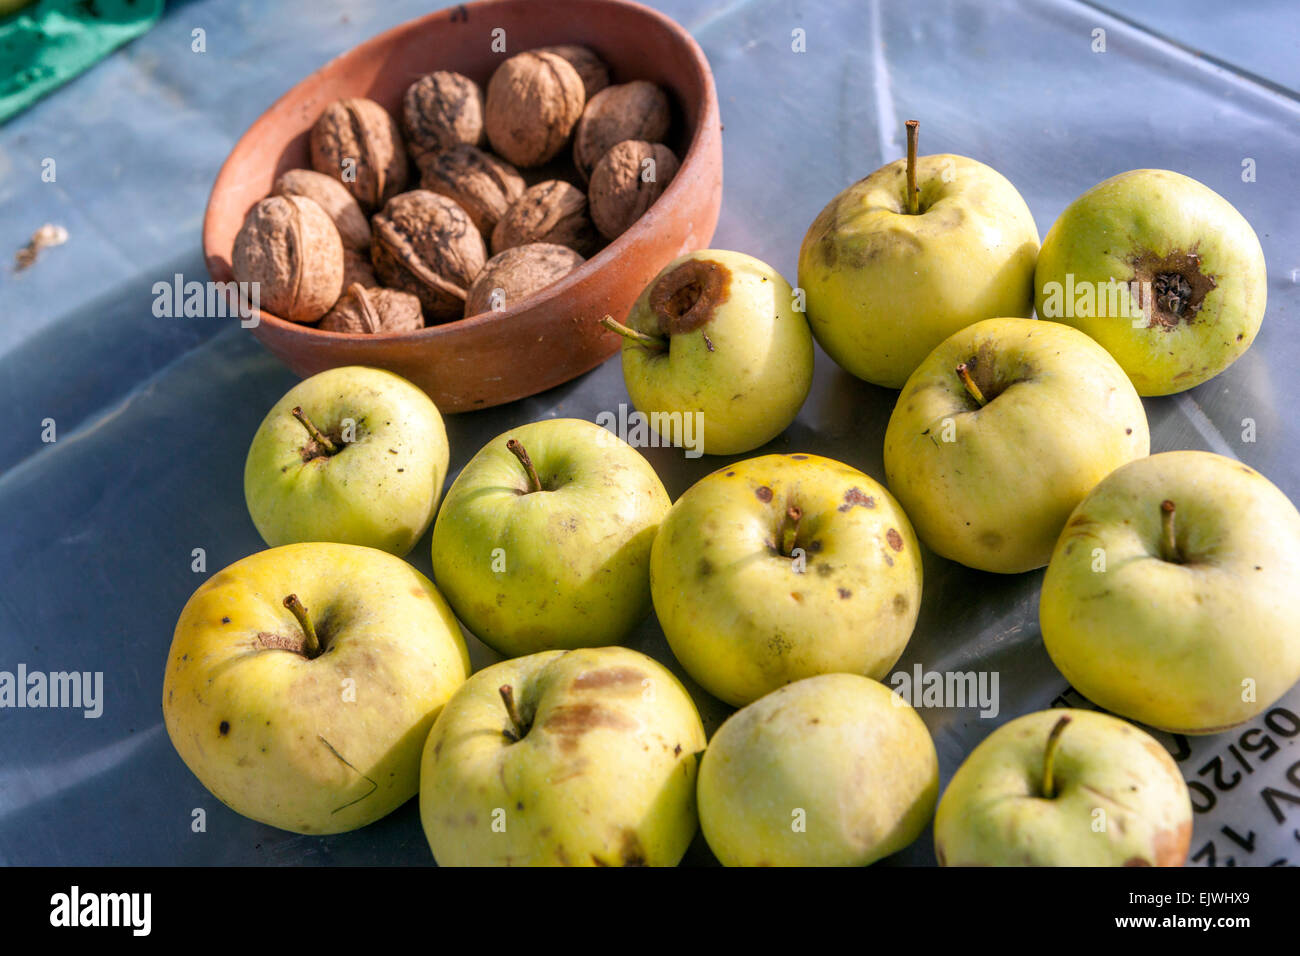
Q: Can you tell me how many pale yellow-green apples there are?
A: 12